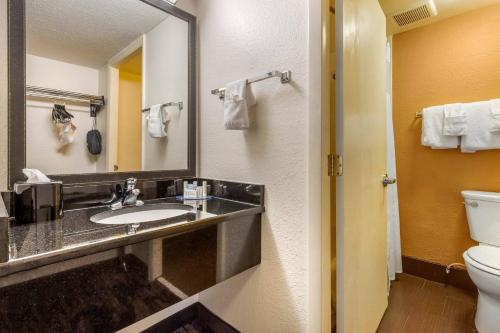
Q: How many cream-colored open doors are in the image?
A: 1